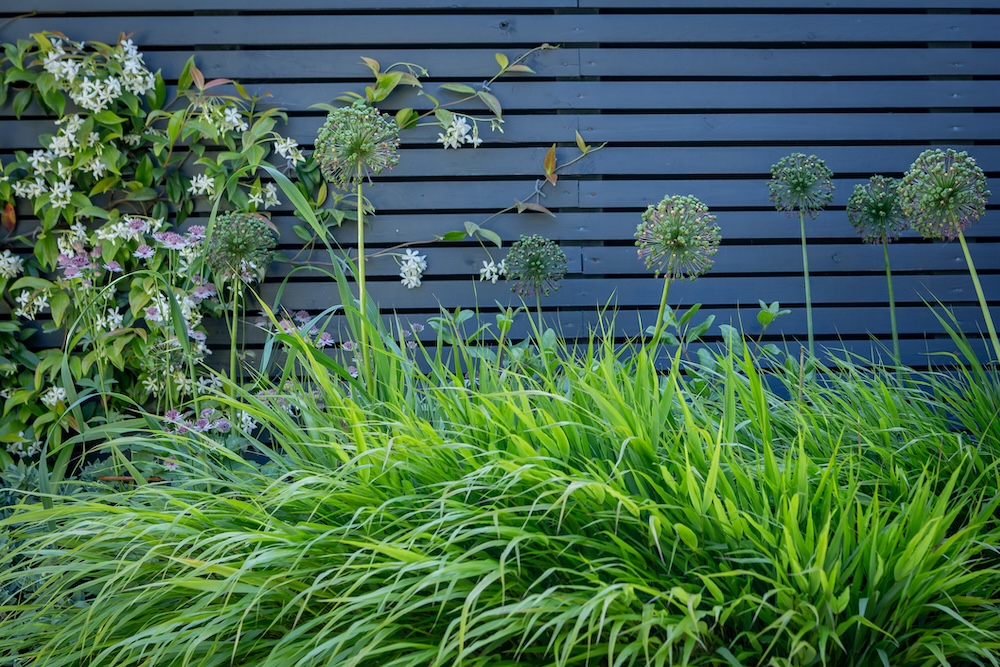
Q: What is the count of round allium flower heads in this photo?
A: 7